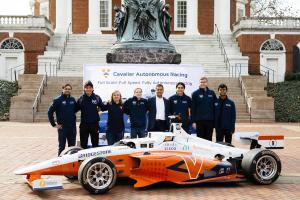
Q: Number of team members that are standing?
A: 8